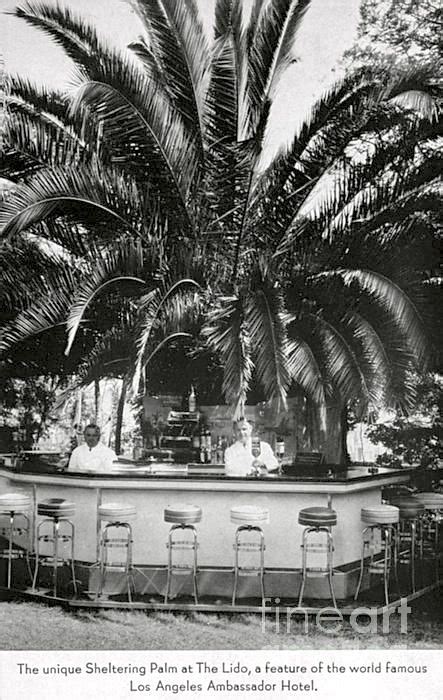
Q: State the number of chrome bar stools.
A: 9